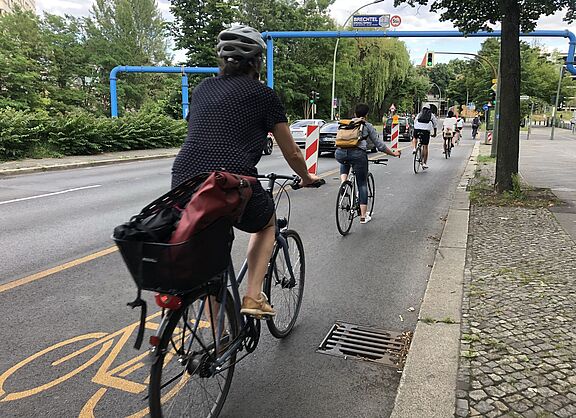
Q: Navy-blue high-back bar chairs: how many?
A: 0